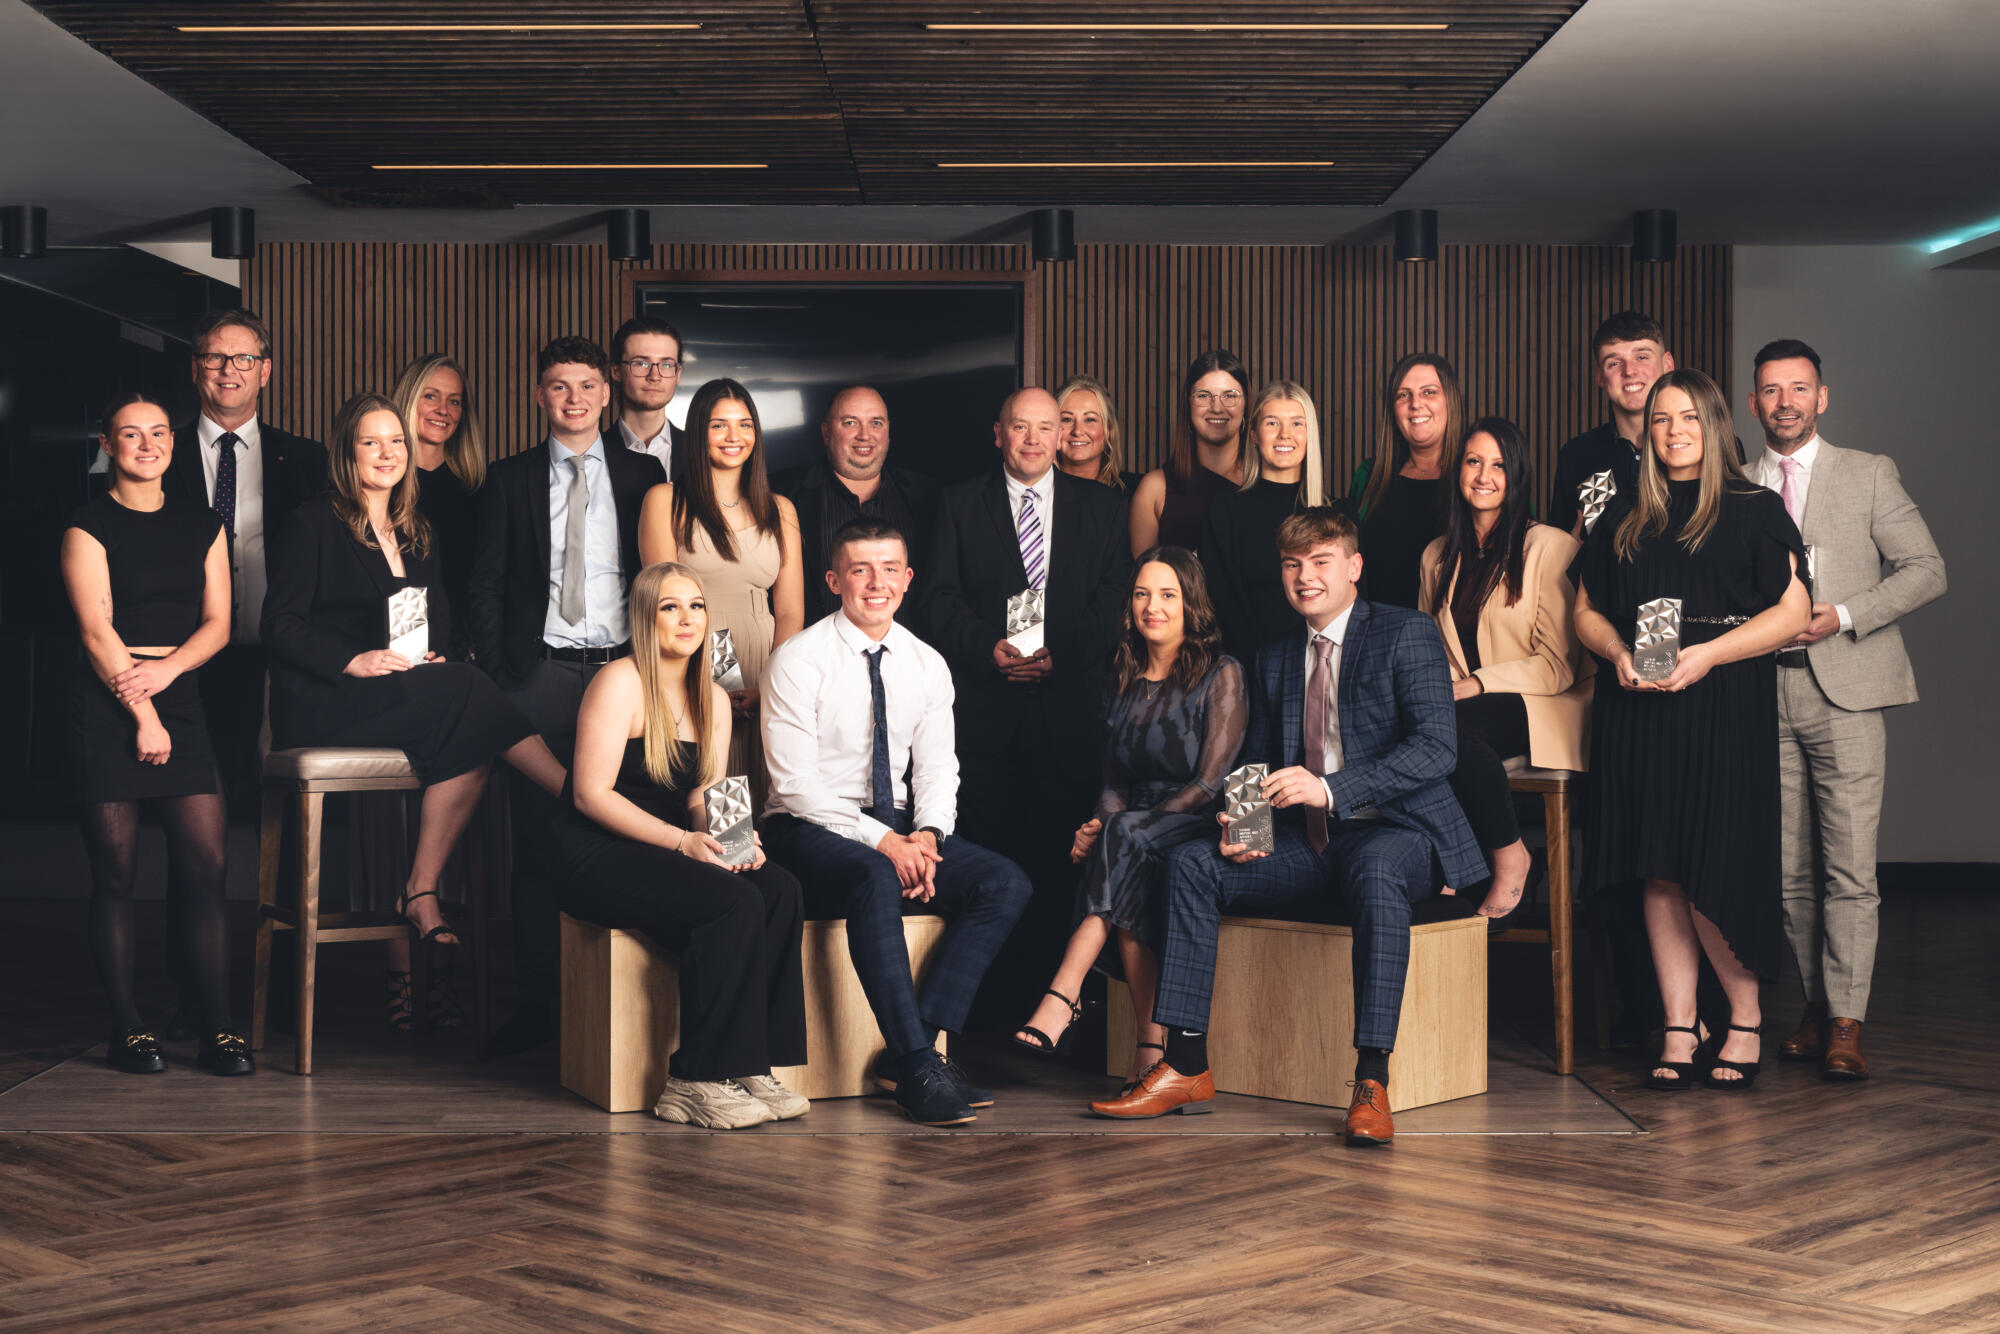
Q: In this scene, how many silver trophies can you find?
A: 8